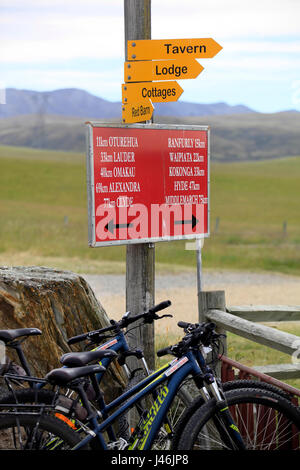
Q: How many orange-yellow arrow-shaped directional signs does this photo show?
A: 4